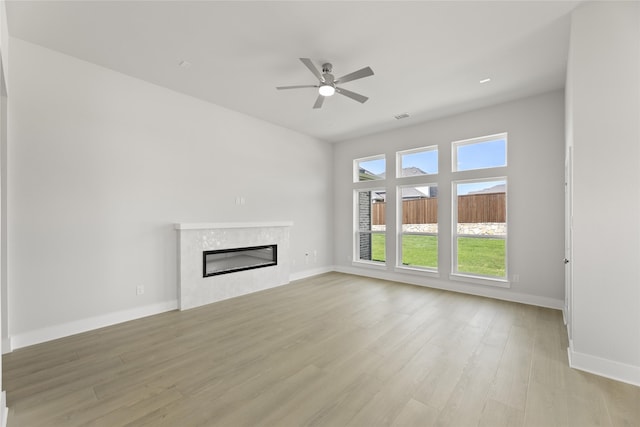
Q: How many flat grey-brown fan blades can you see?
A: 5